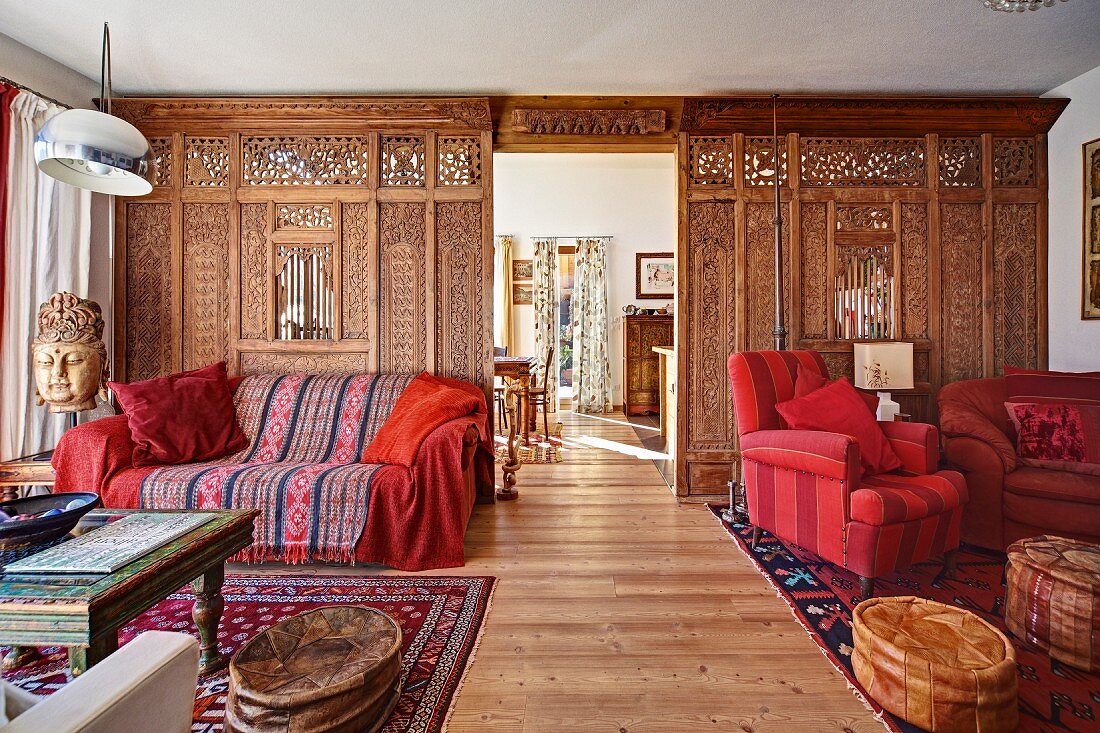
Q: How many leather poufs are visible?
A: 3